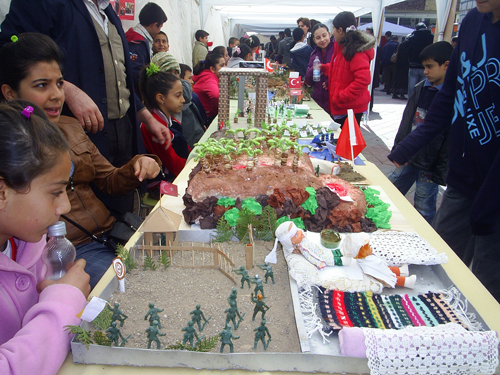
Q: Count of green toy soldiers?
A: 14